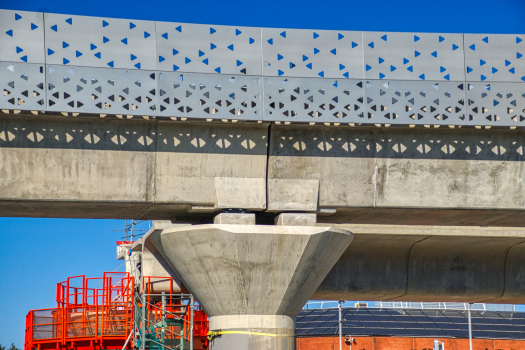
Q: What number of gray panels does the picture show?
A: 12